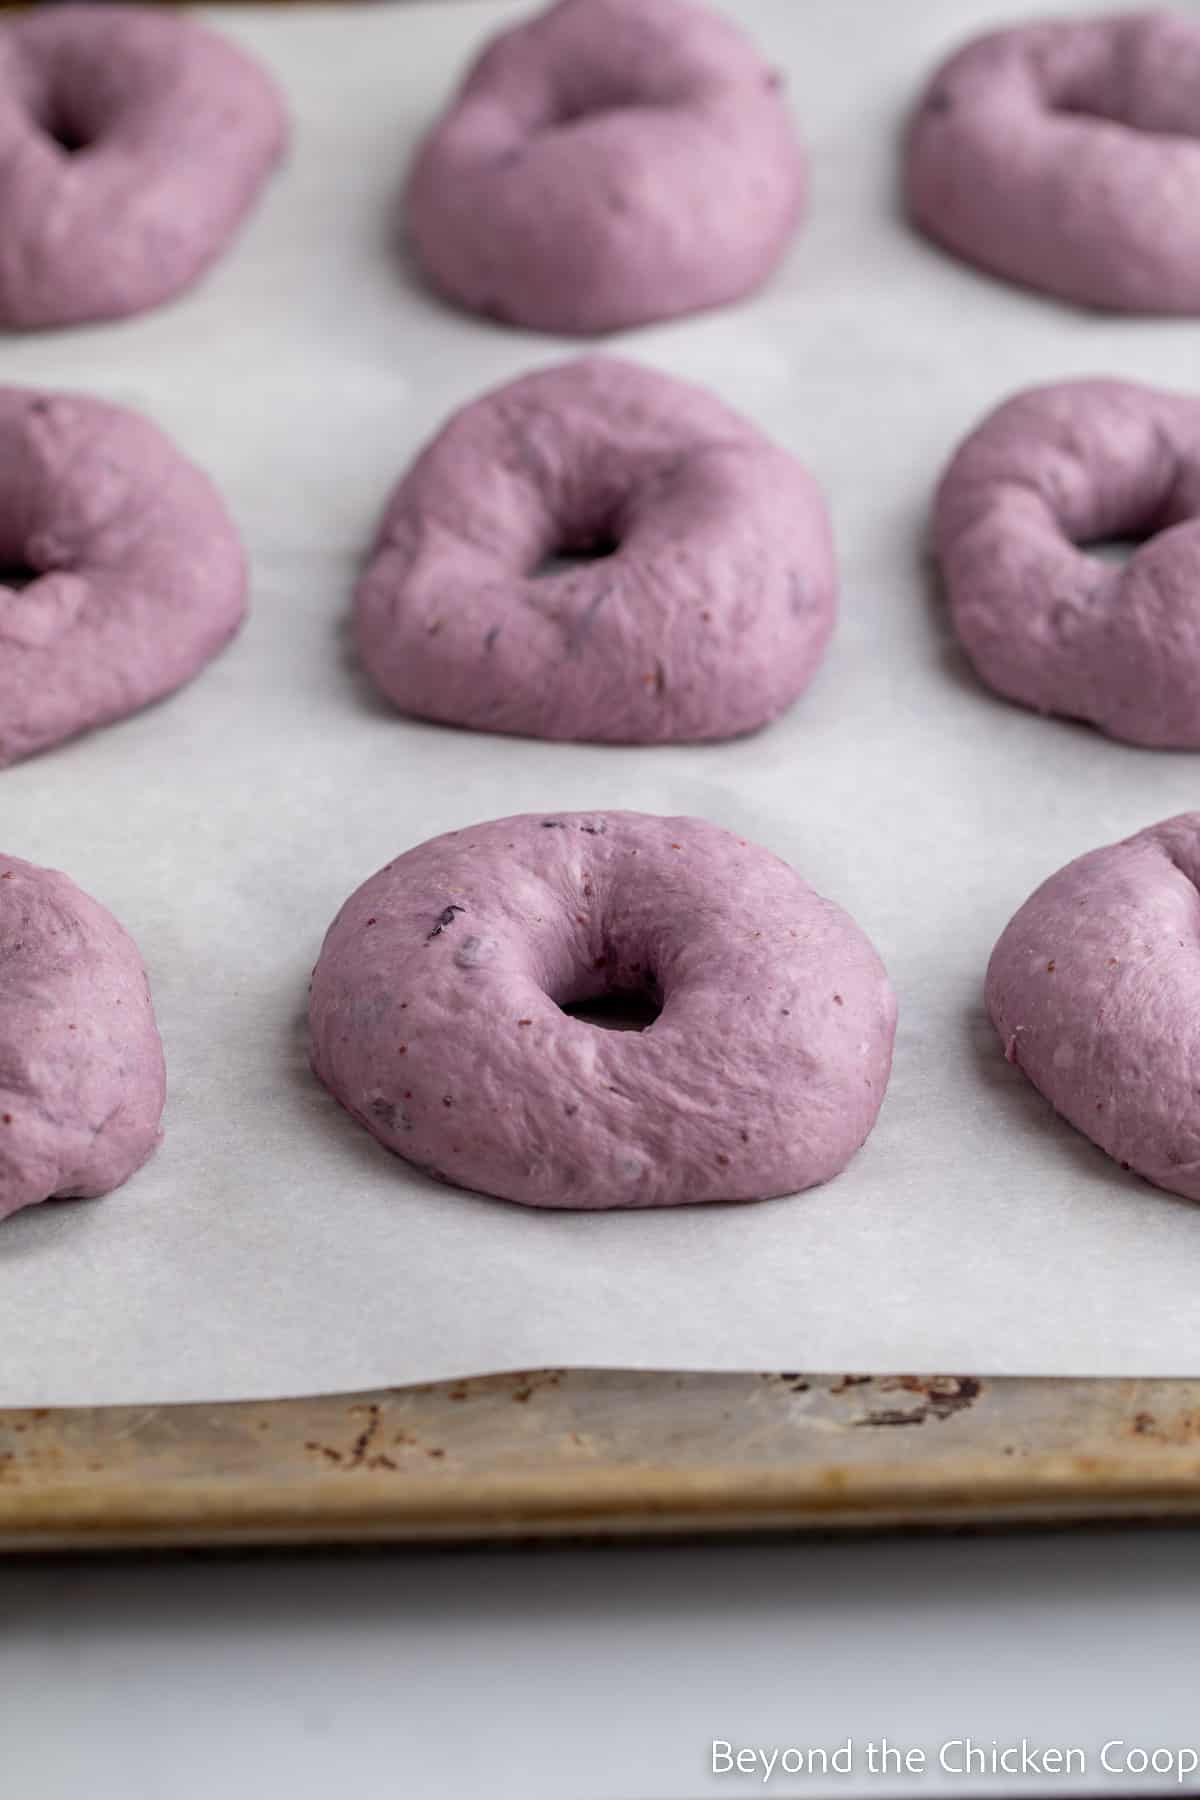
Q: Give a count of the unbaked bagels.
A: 9